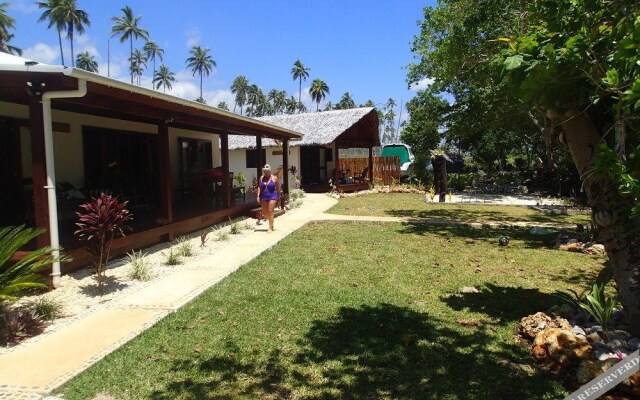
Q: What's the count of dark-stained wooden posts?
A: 7